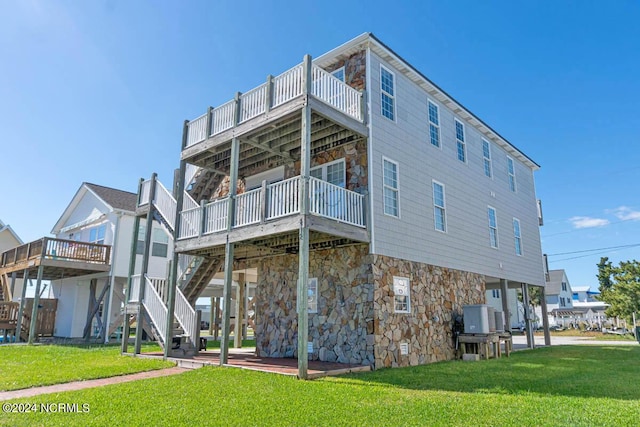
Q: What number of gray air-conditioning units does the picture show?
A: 2